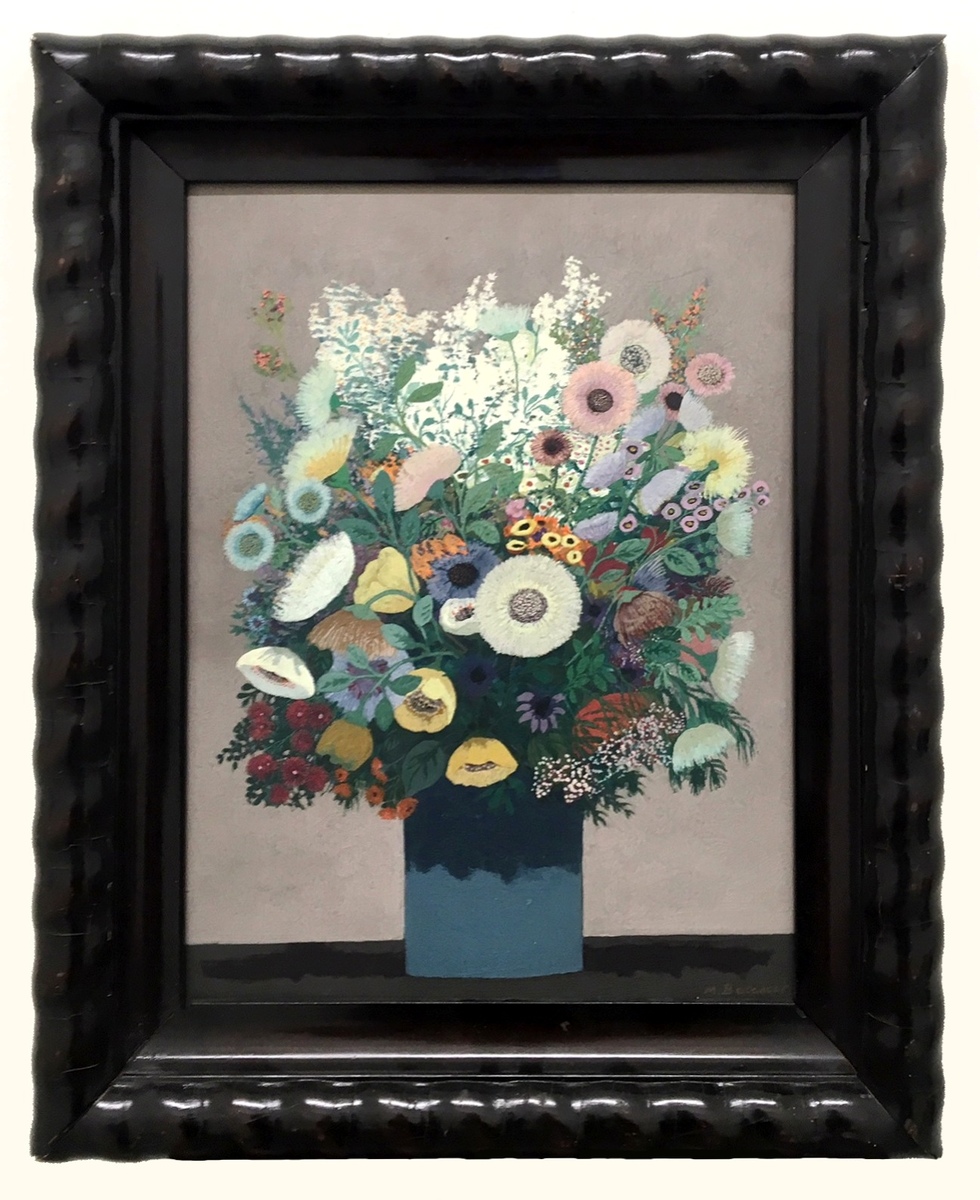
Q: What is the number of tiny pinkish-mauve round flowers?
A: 13